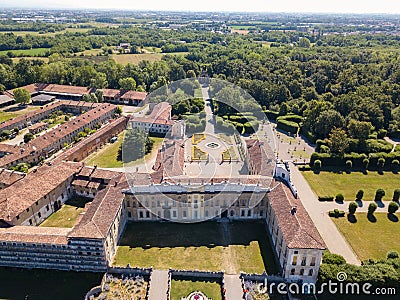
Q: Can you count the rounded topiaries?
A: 12